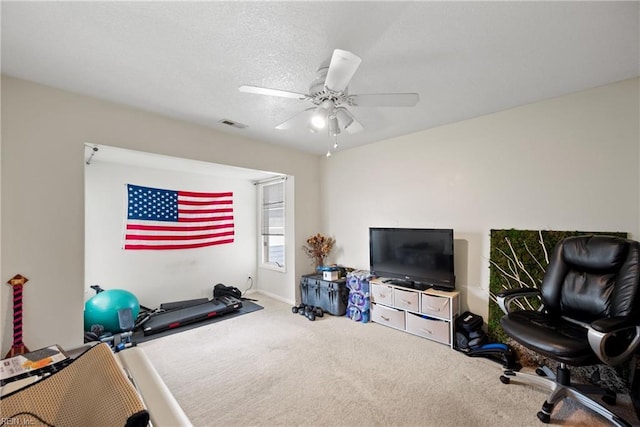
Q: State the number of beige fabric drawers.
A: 5